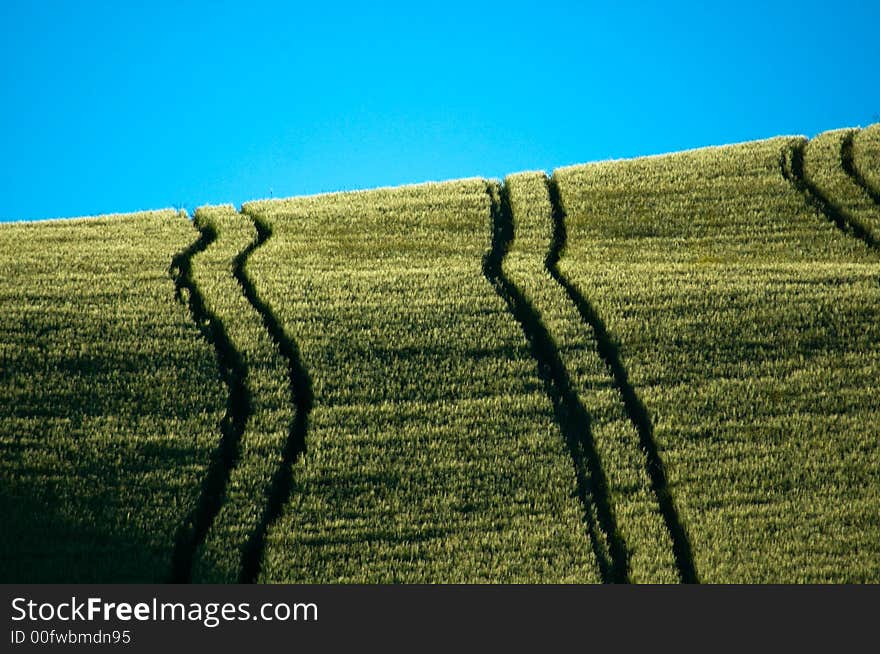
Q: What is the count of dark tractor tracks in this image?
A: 6